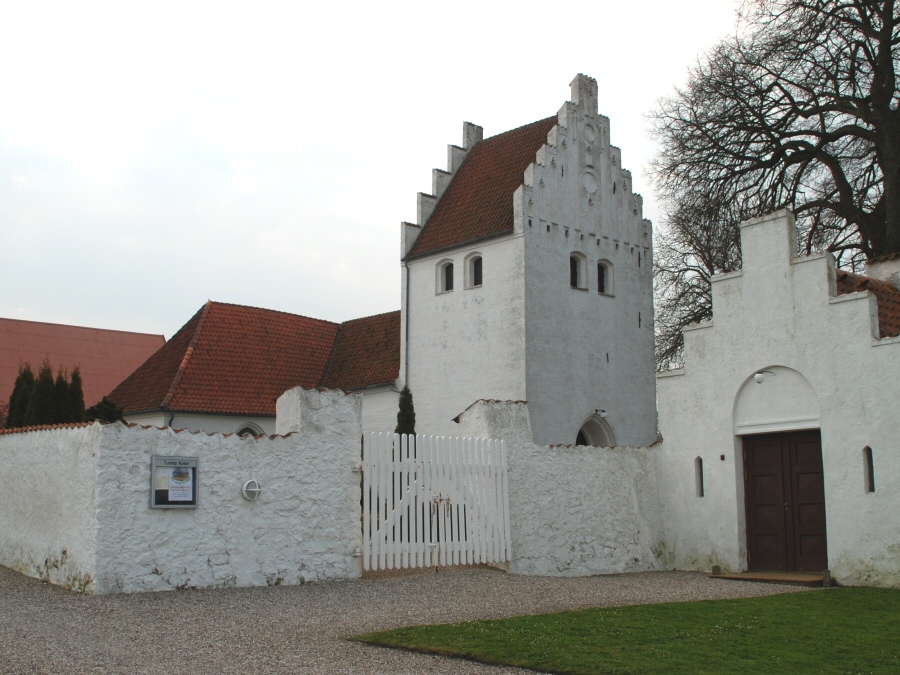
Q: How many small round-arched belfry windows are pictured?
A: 4